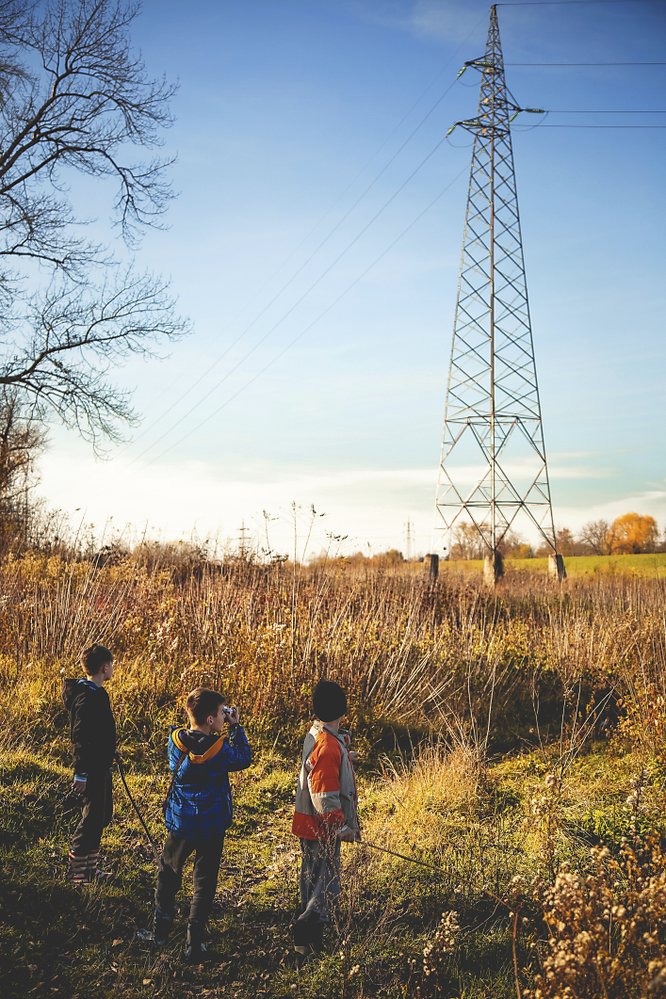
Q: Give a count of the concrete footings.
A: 3